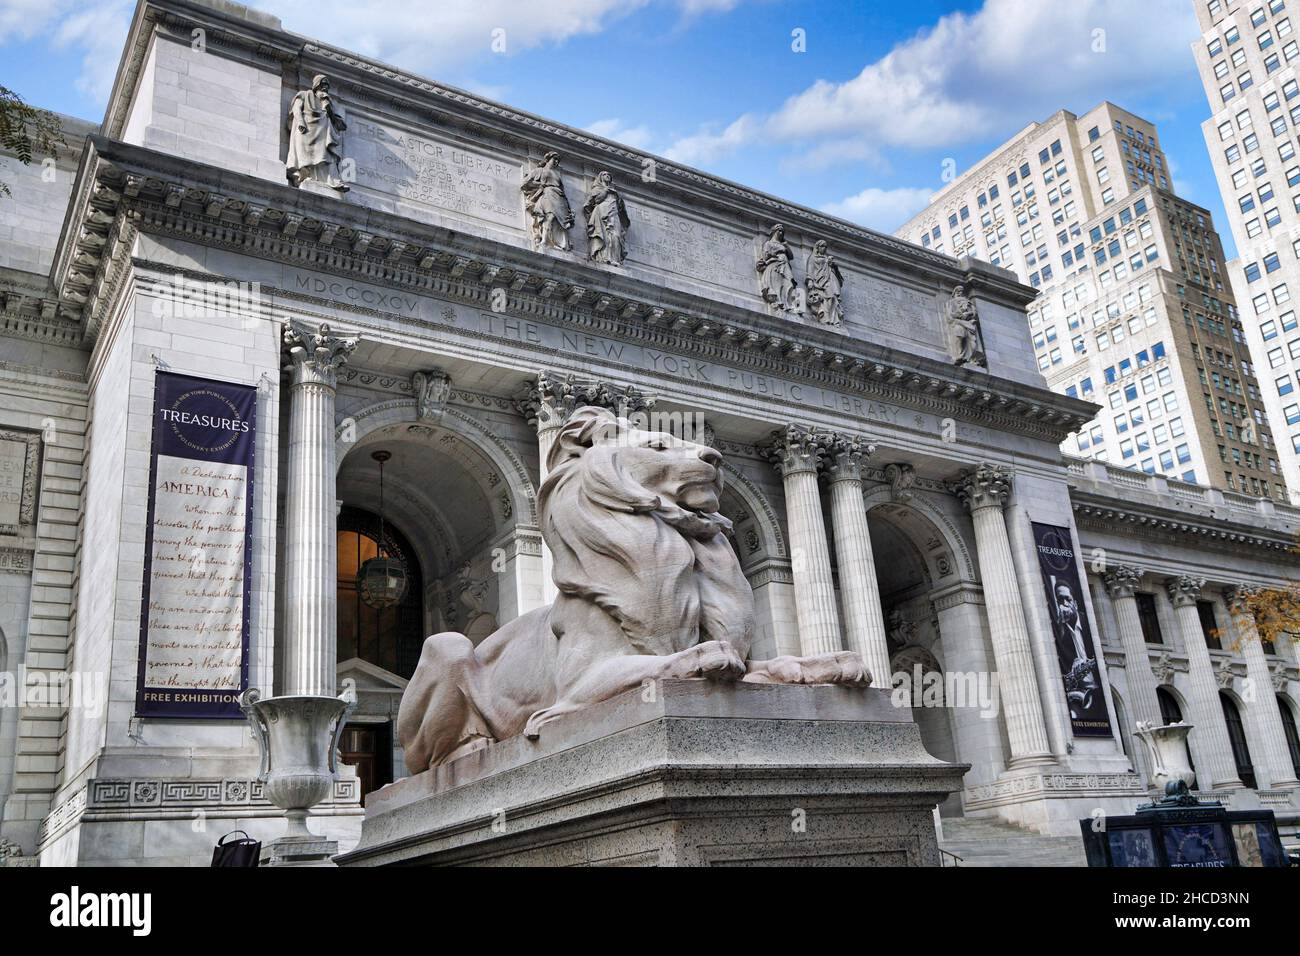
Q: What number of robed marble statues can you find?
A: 6